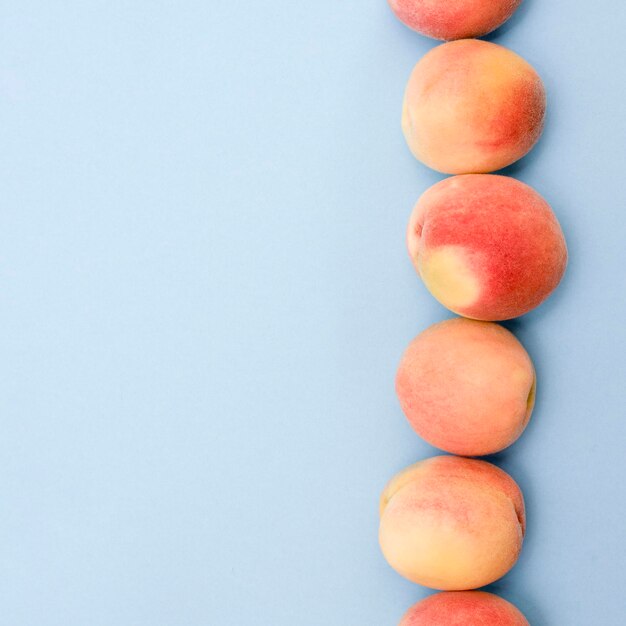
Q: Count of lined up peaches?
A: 6